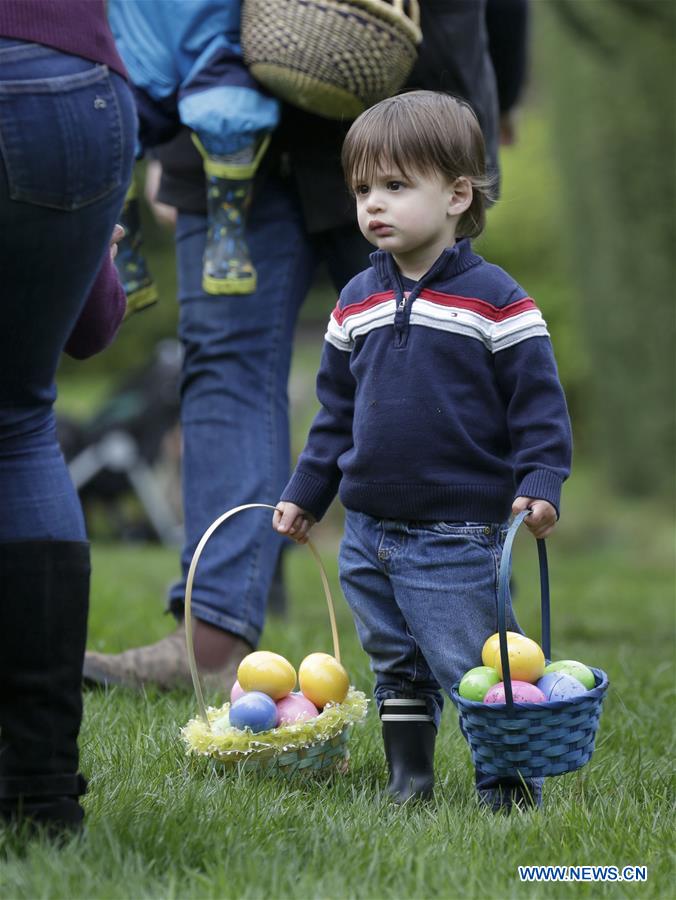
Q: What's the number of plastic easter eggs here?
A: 12